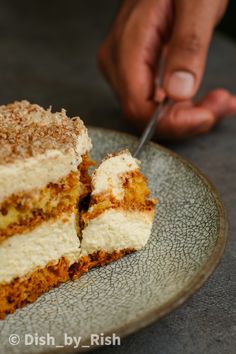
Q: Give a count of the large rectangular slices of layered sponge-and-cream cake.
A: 1